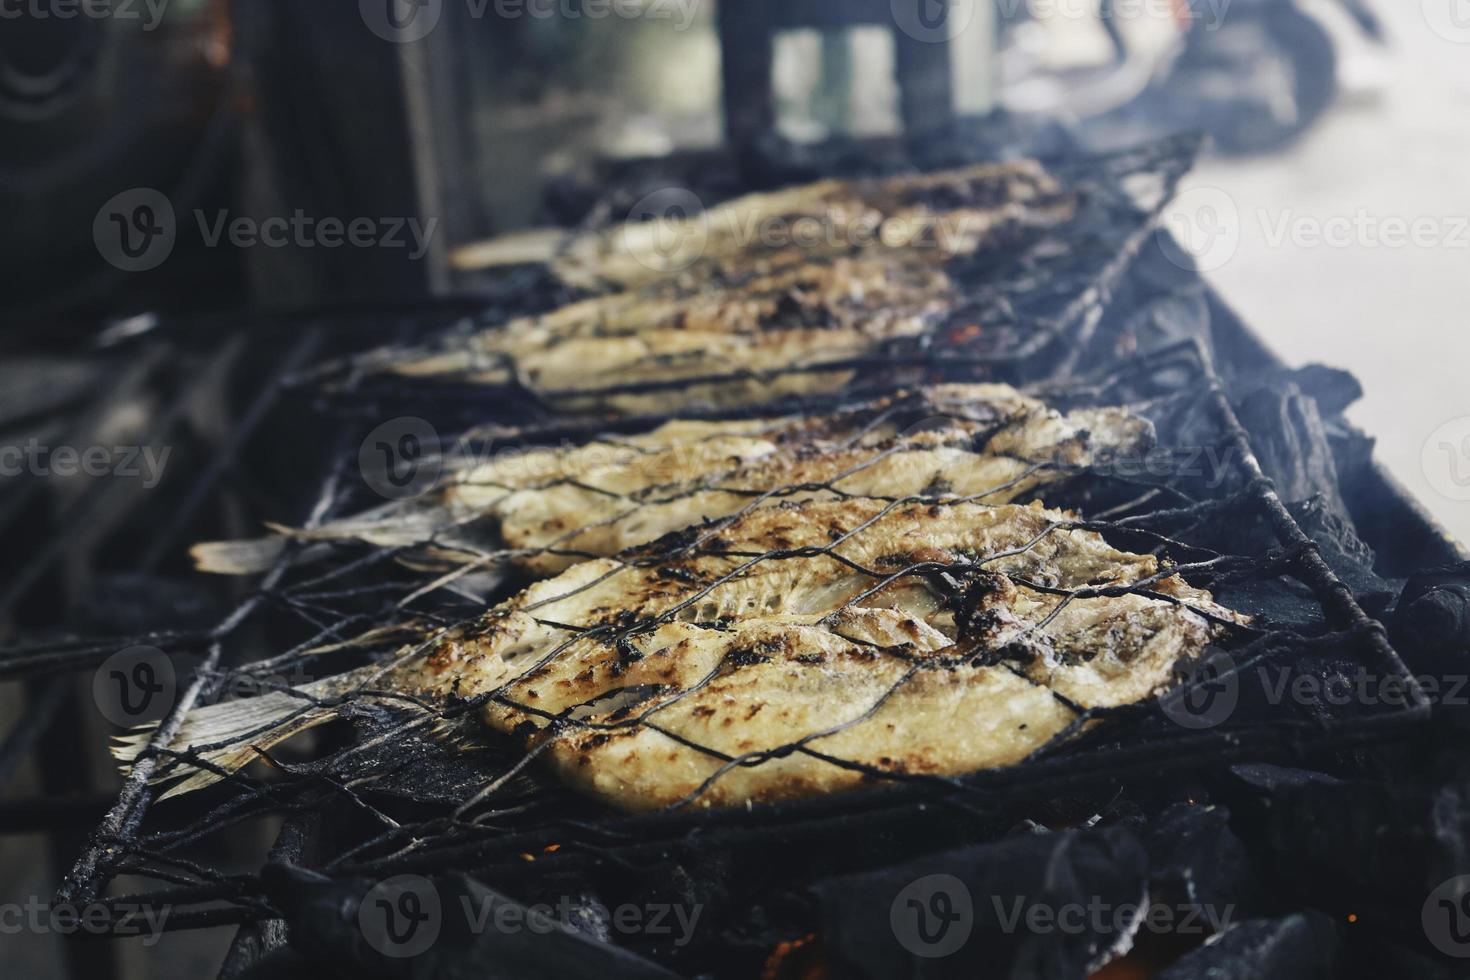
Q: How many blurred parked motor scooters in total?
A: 1